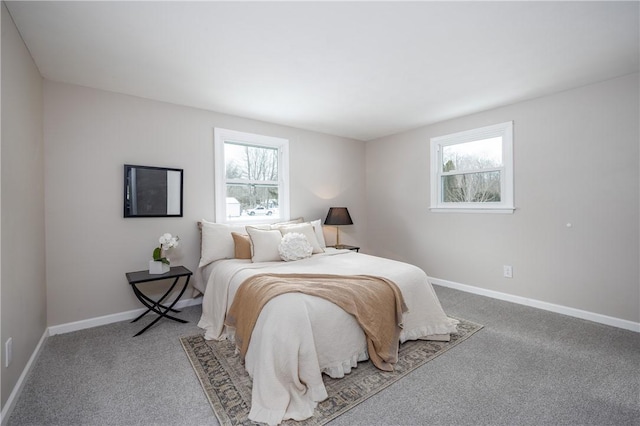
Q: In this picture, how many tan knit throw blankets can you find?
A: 1